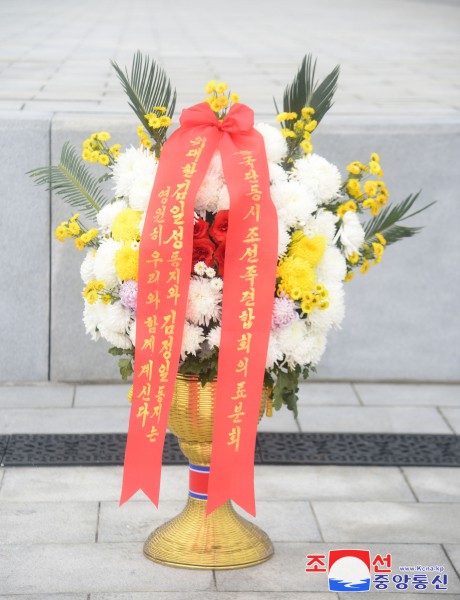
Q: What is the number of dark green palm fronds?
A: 4